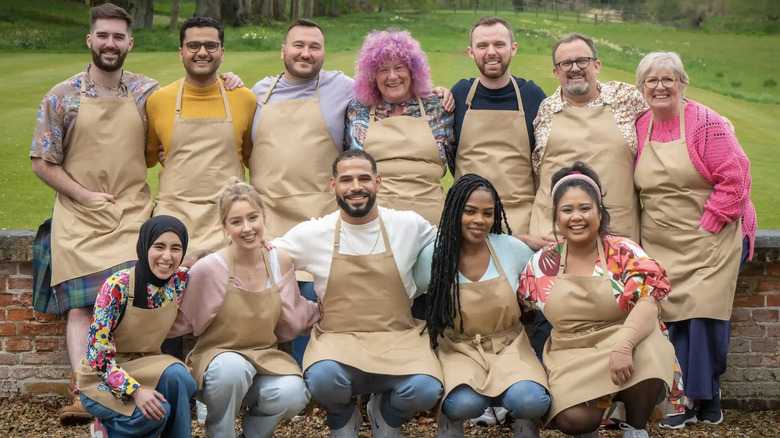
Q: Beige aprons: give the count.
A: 12